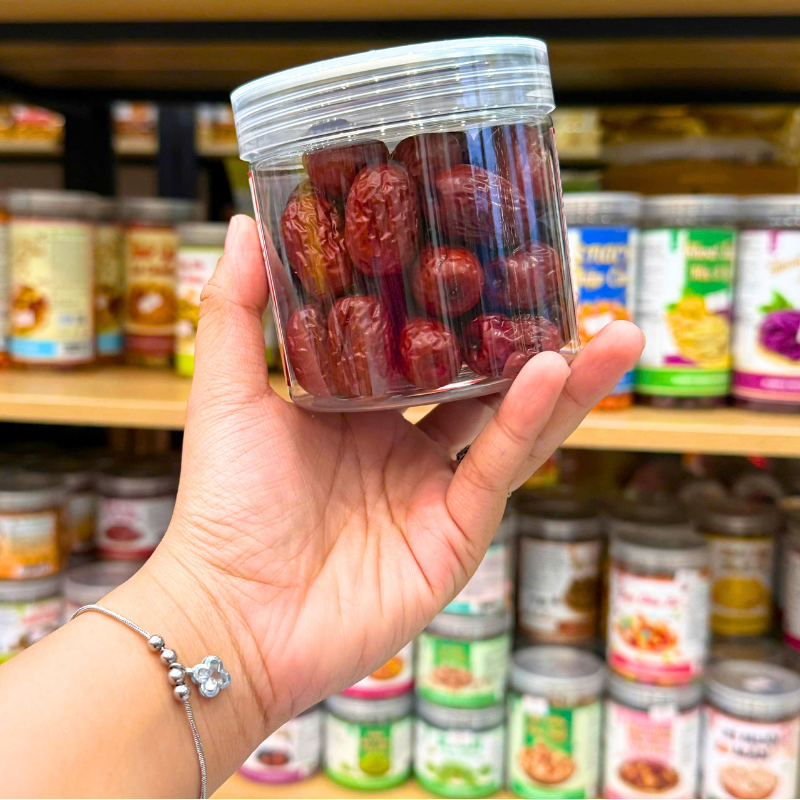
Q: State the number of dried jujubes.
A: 12